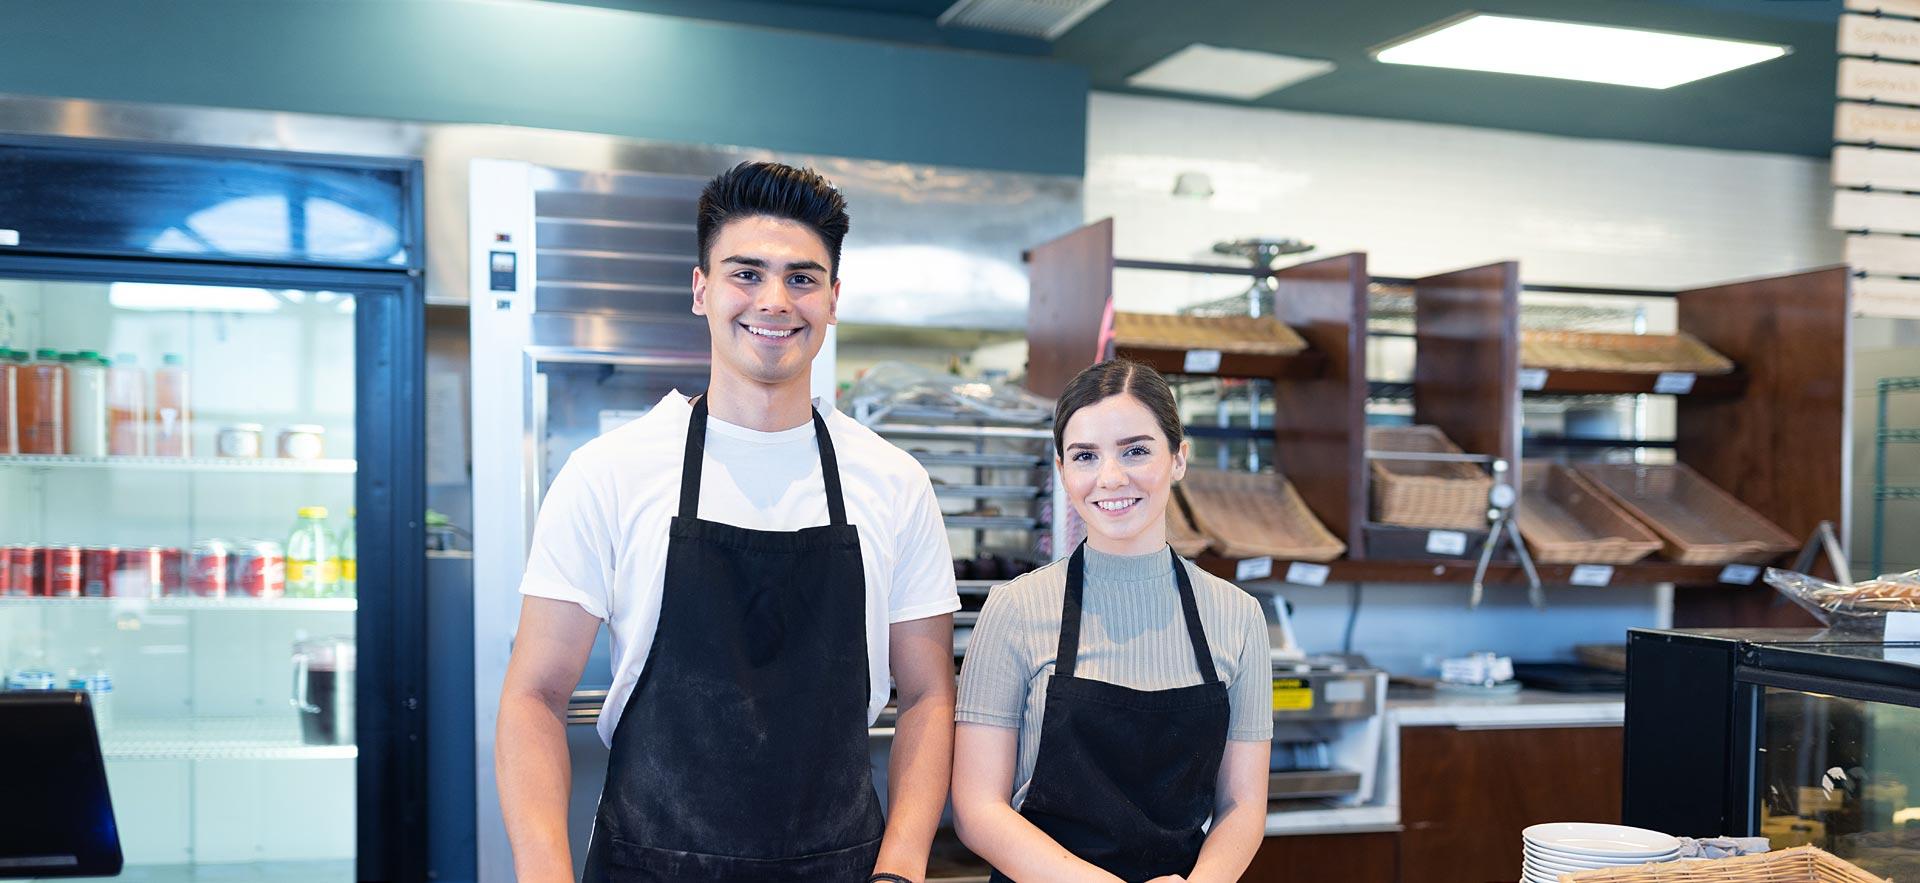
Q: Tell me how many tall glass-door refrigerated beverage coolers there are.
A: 1